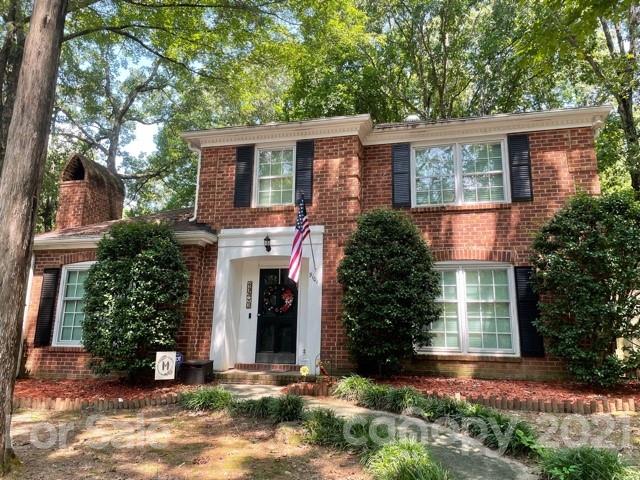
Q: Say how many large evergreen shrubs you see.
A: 3